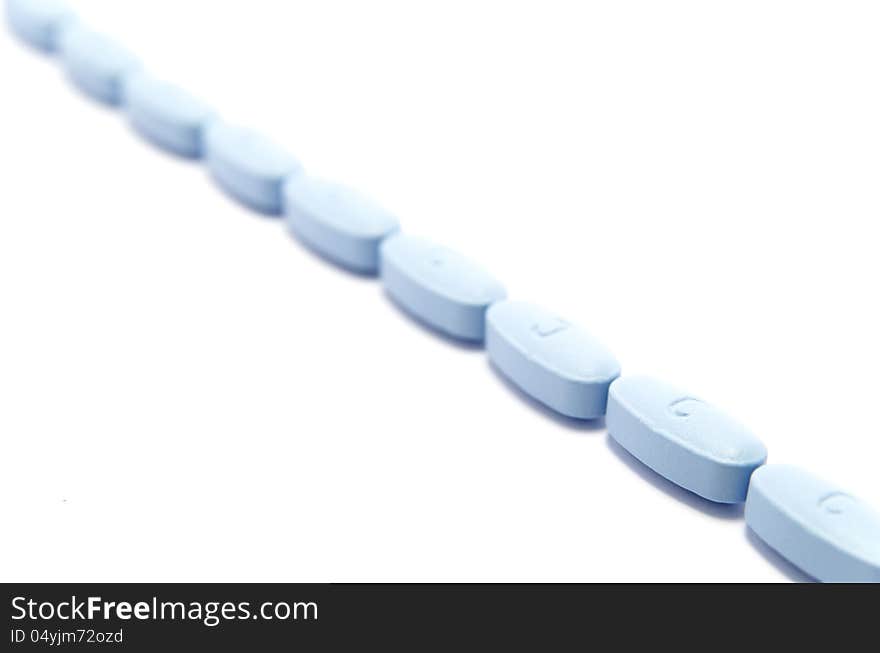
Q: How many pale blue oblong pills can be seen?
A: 9